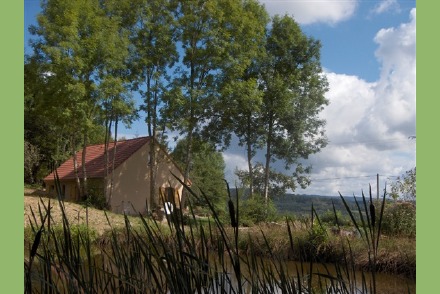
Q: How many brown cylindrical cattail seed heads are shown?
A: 3